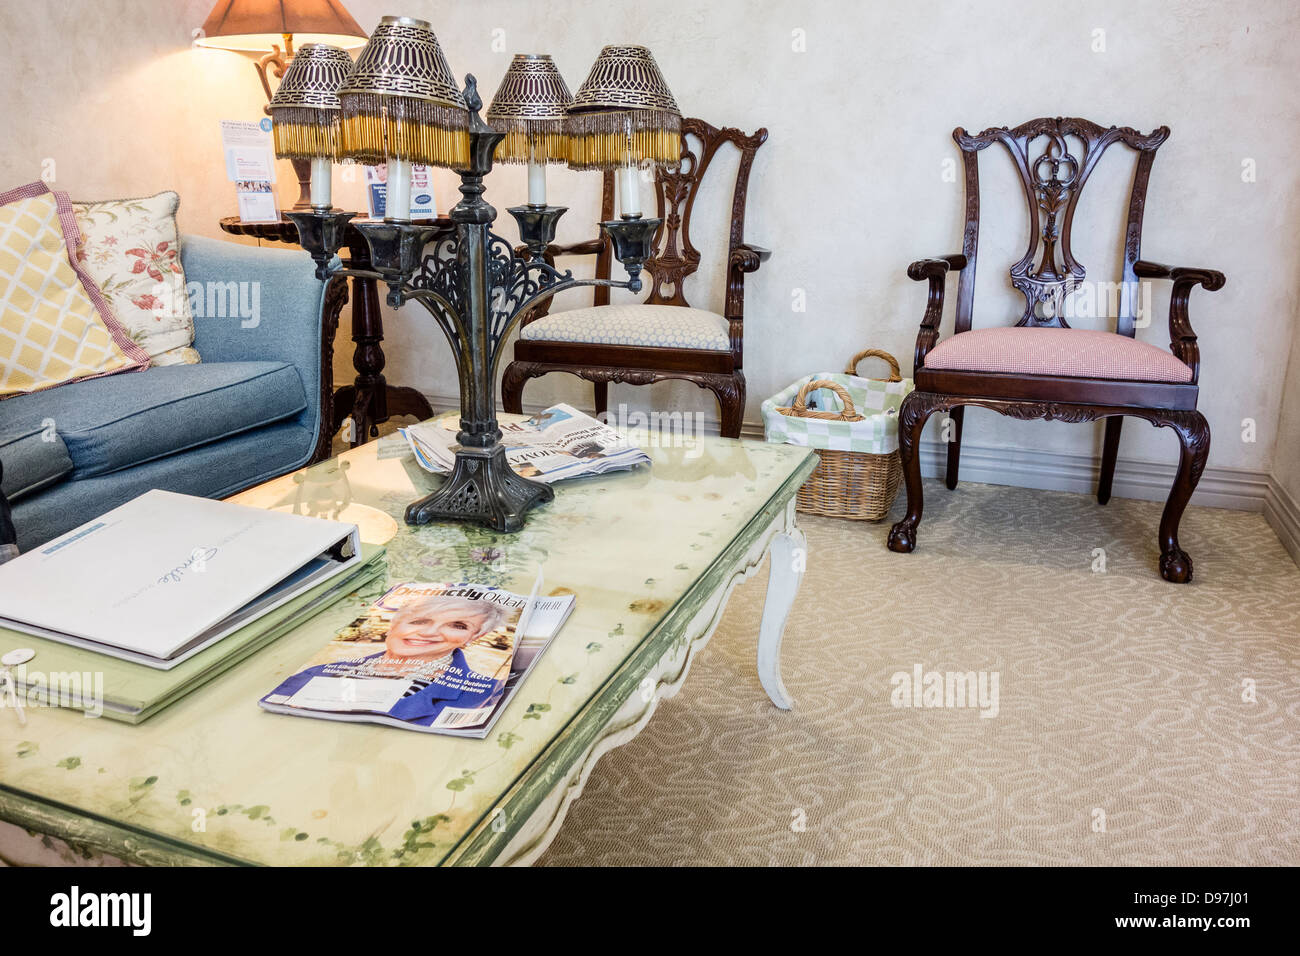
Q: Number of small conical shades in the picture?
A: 4